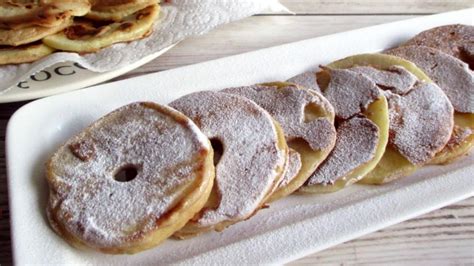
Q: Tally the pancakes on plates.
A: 12